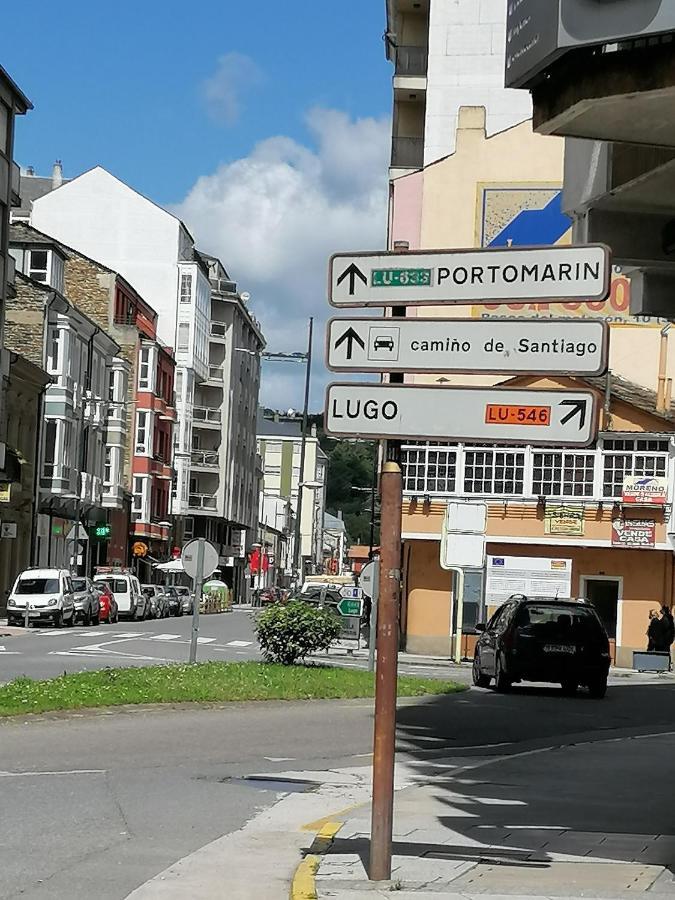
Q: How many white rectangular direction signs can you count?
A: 3